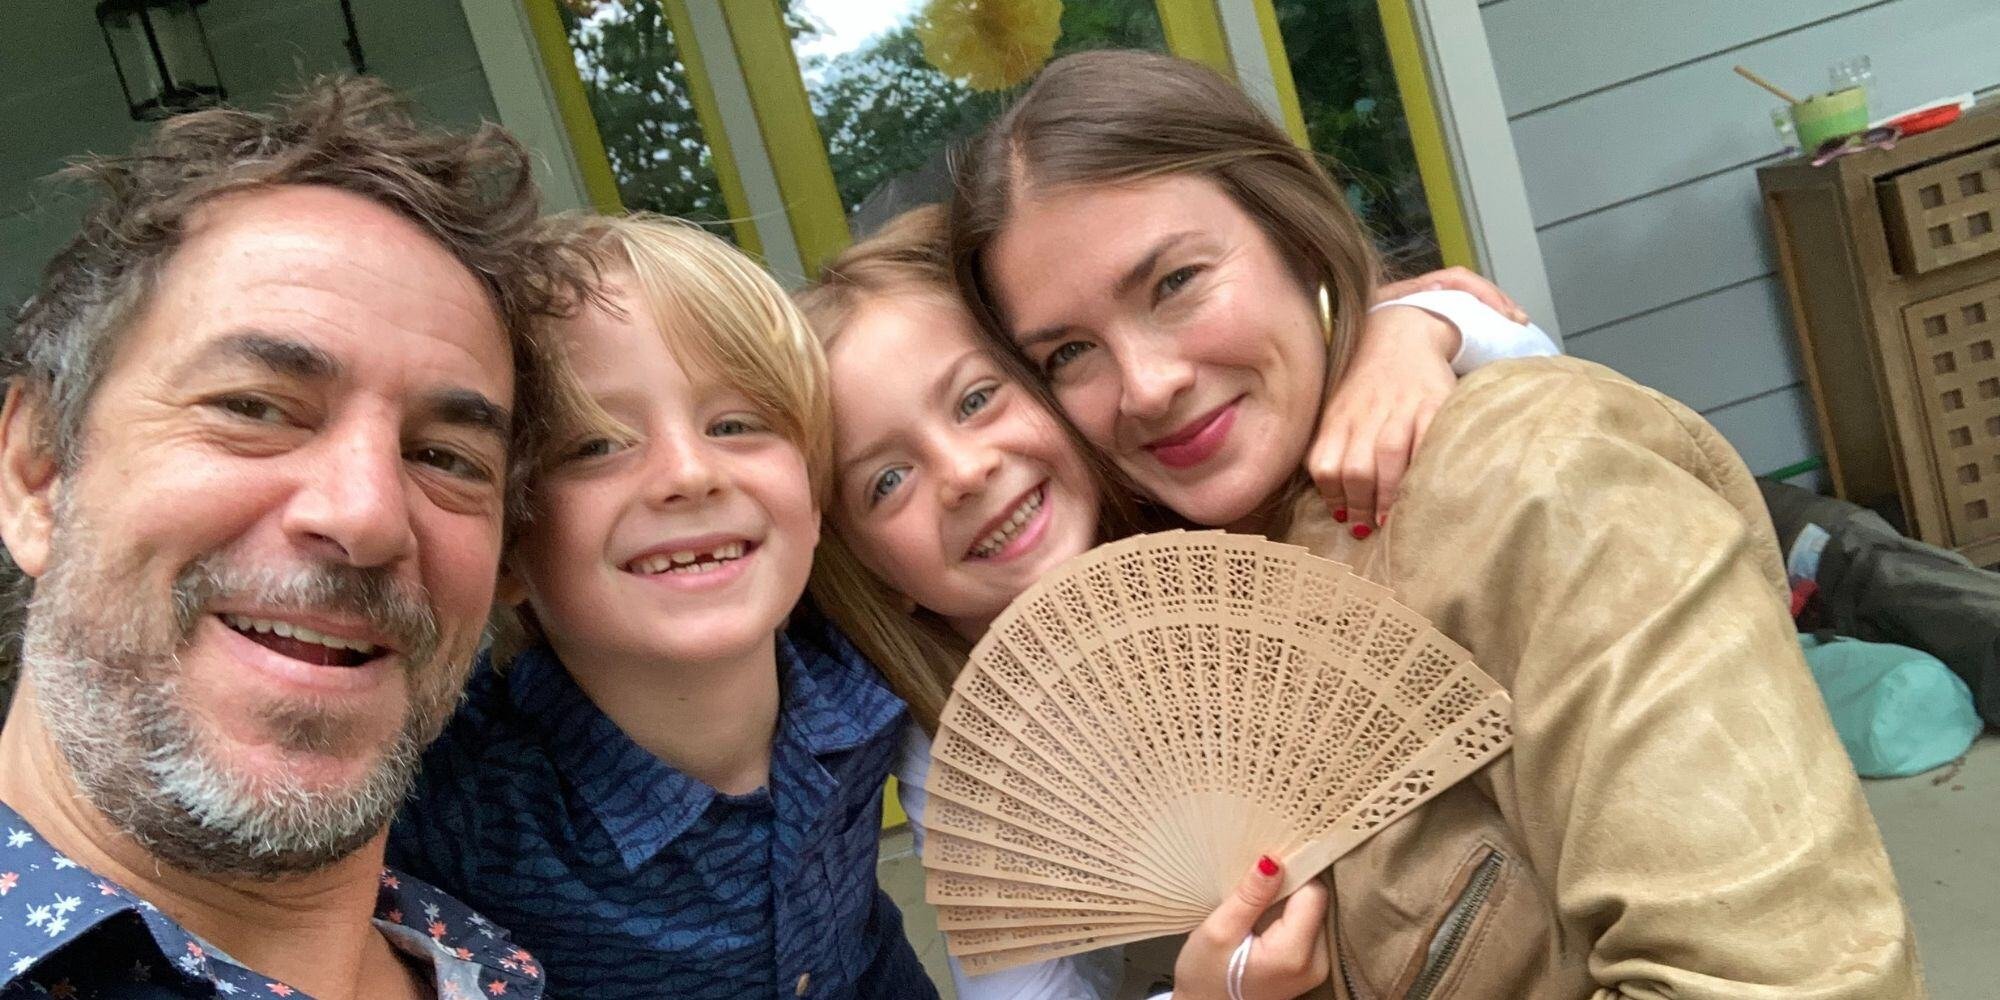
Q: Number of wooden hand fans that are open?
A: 1